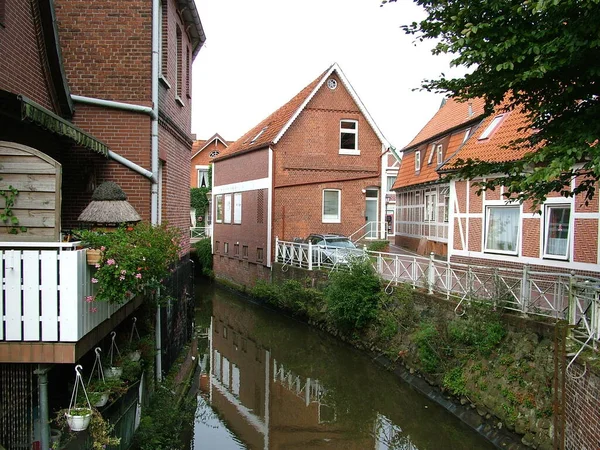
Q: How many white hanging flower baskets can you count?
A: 4